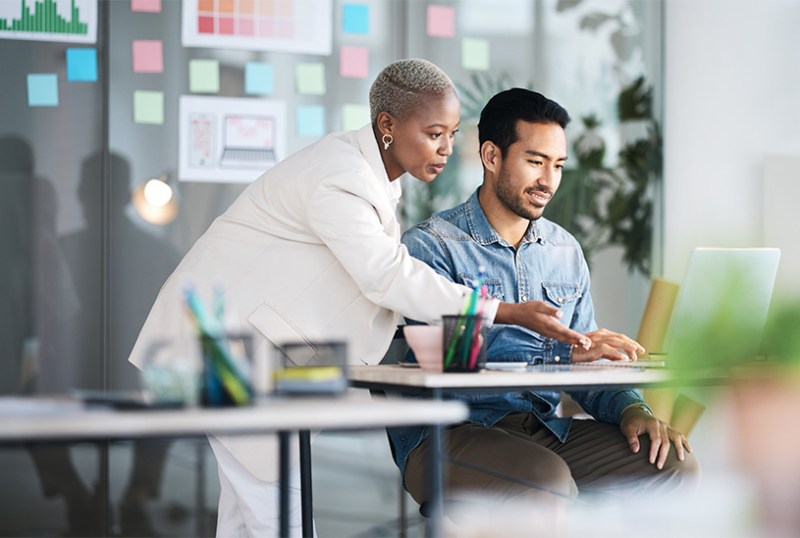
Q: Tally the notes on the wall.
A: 14